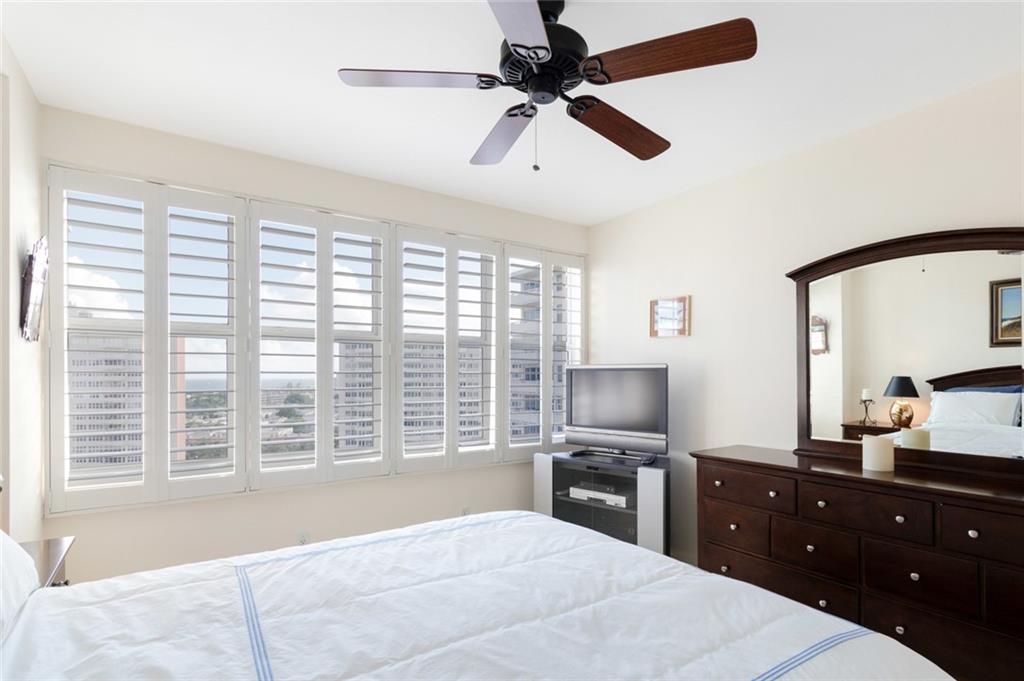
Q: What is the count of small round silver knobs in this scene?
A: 11